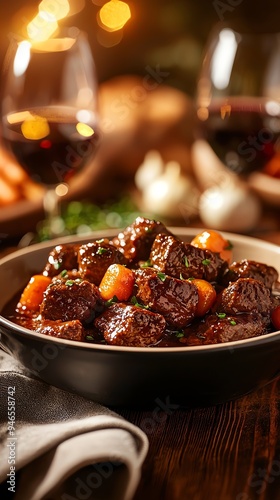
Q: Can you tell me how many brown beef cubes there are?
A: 11